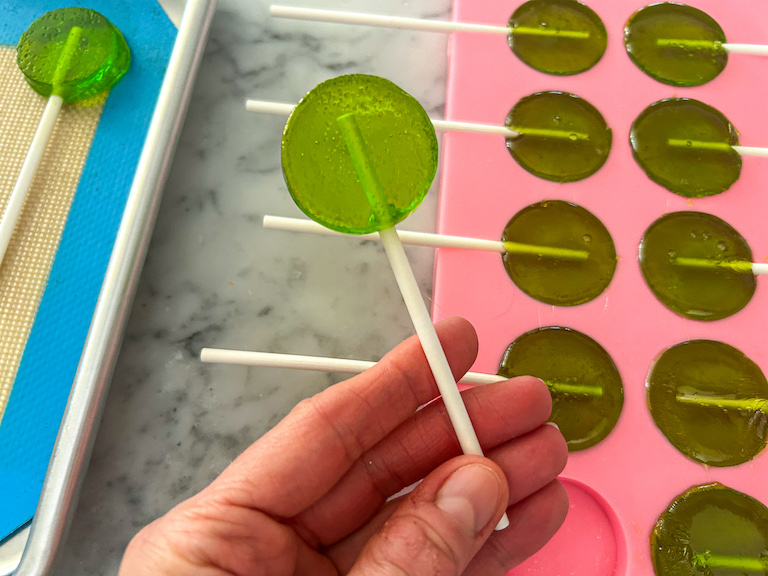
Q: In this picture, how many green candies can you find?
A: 11